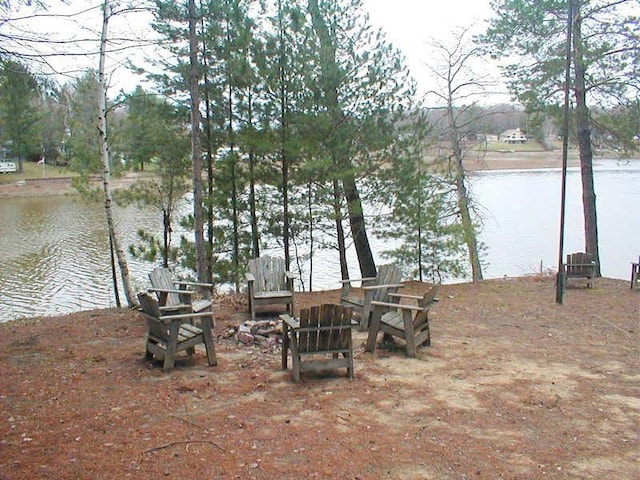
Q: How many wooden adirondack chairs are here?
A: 8